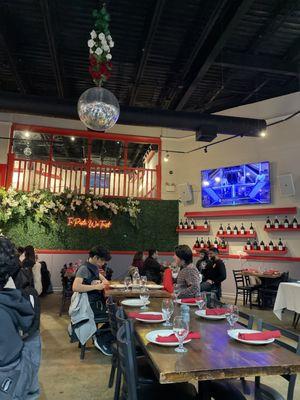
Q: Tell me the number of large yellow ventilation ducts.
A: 0